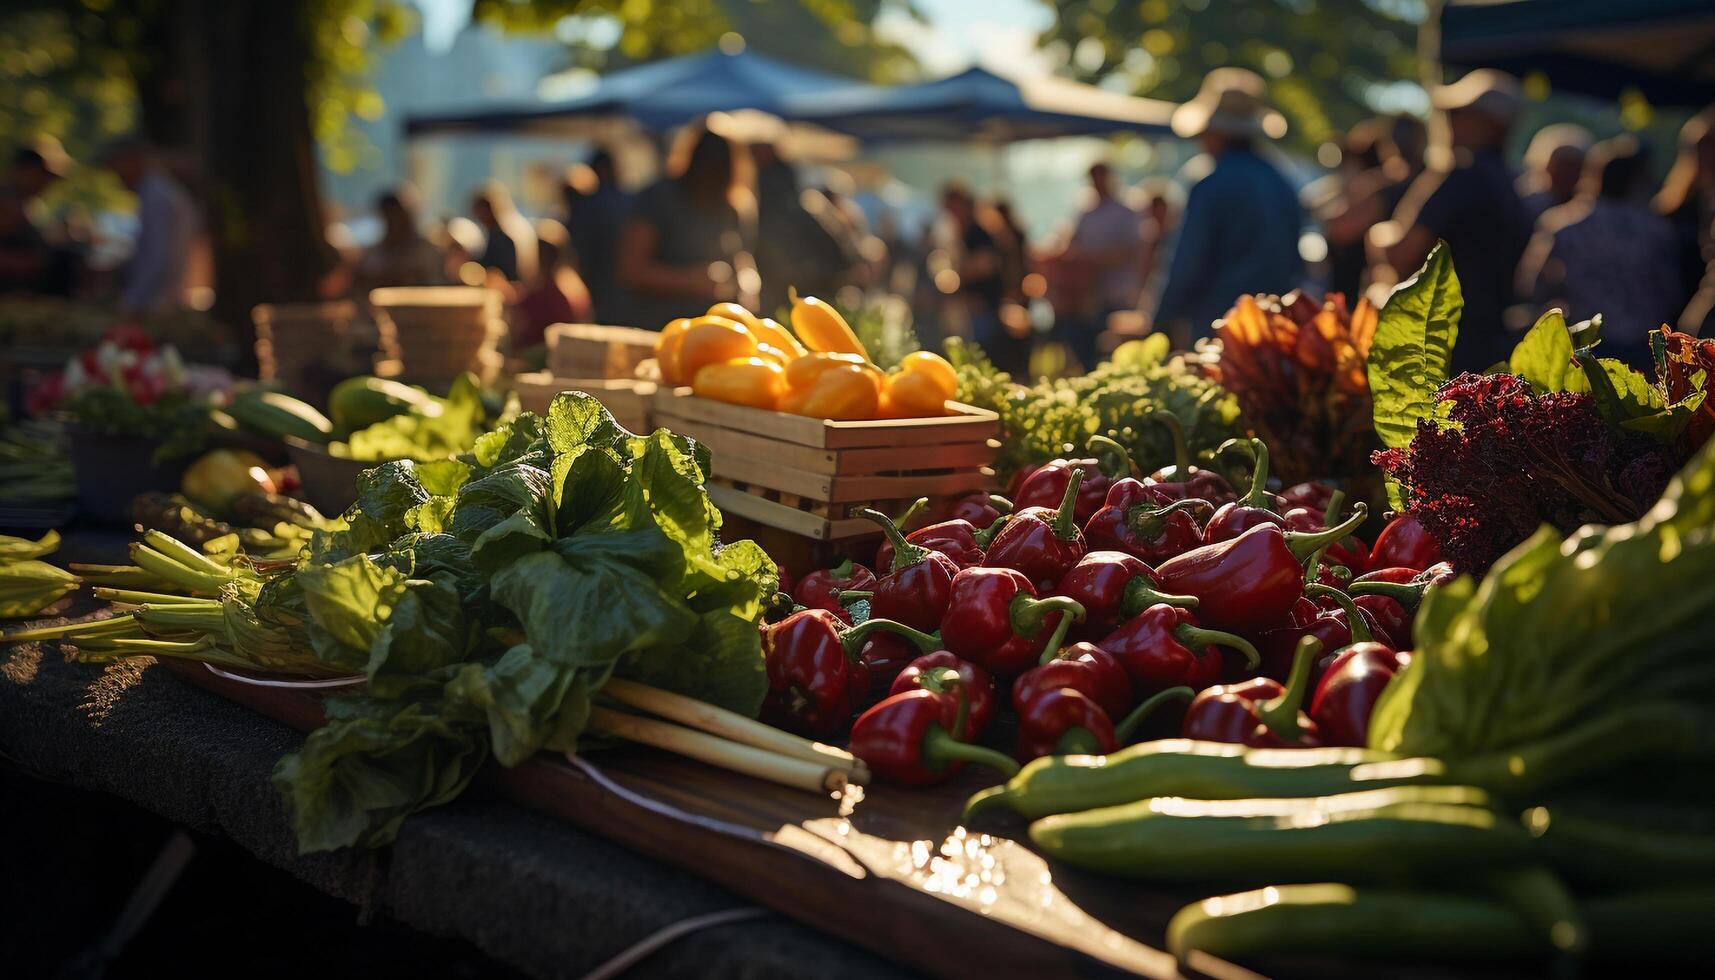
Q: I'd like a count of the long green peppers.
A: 3